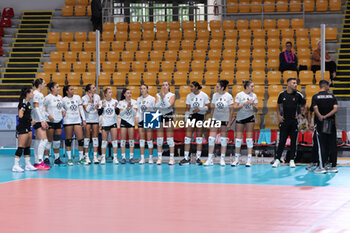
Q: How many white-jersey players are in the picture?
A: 11